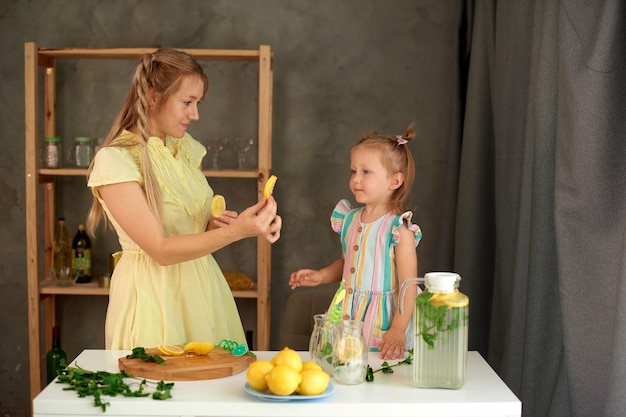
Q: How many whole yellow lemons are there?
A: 5